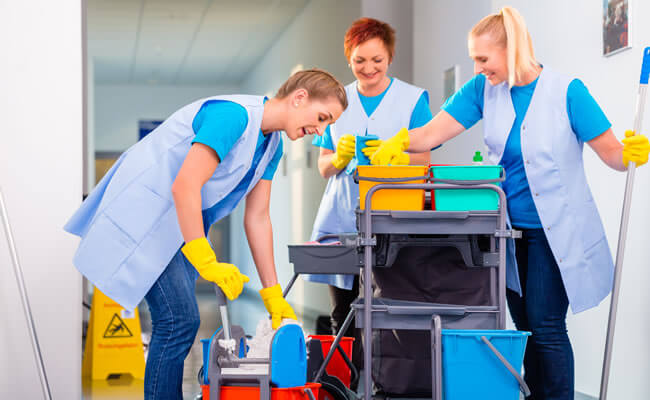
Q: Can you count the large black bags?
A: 1